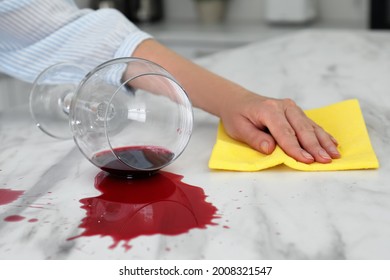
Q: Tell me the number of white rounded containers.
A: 1